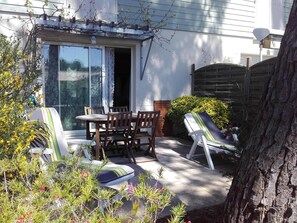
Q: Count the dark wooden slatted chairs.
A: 4